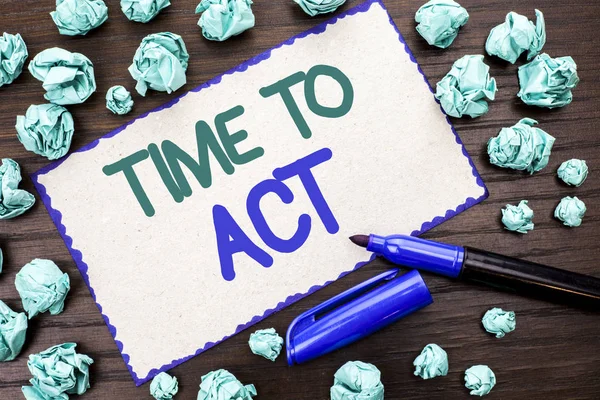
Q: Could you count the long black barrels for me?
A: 1